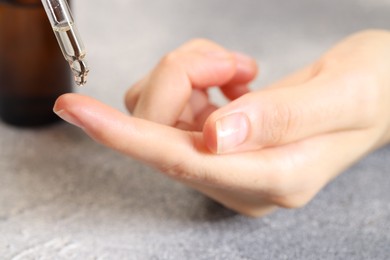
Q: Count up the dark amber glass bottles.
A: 1